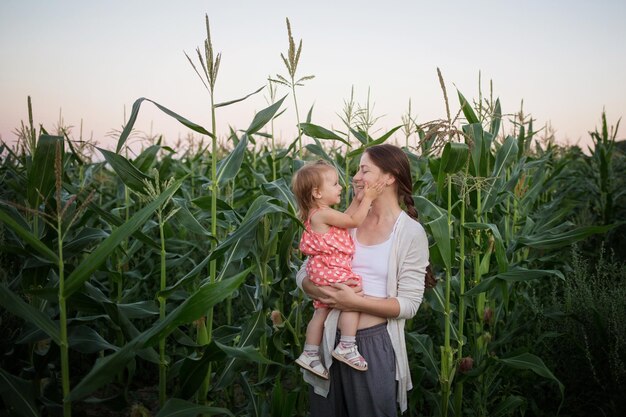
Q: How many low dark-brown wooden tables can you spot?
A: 0